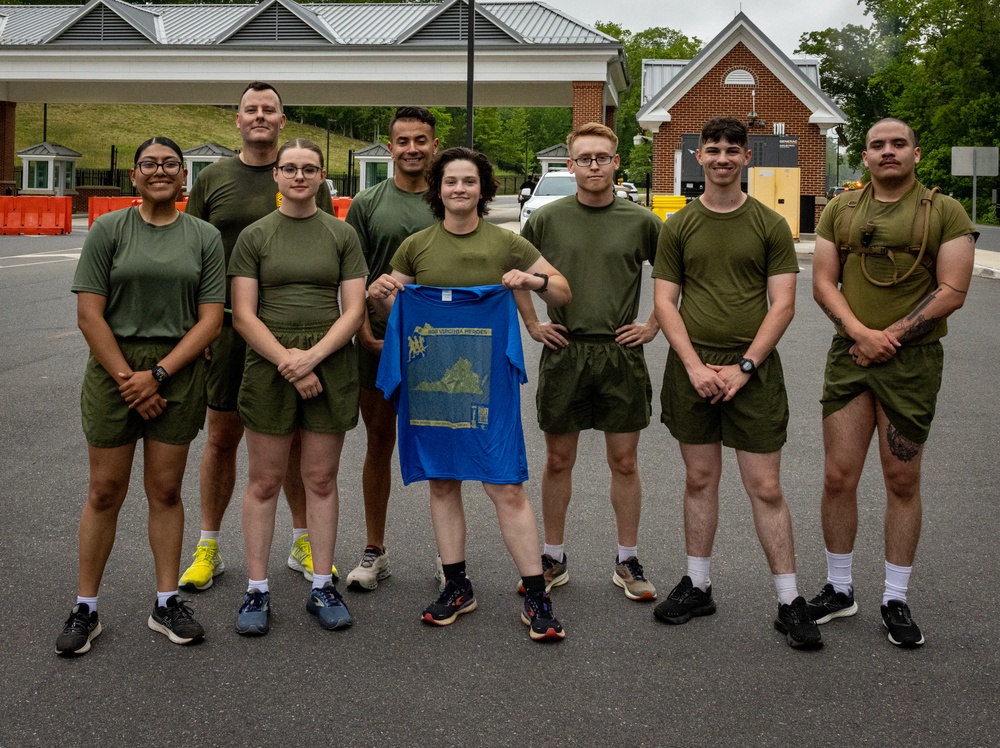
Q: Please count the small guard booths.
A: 4